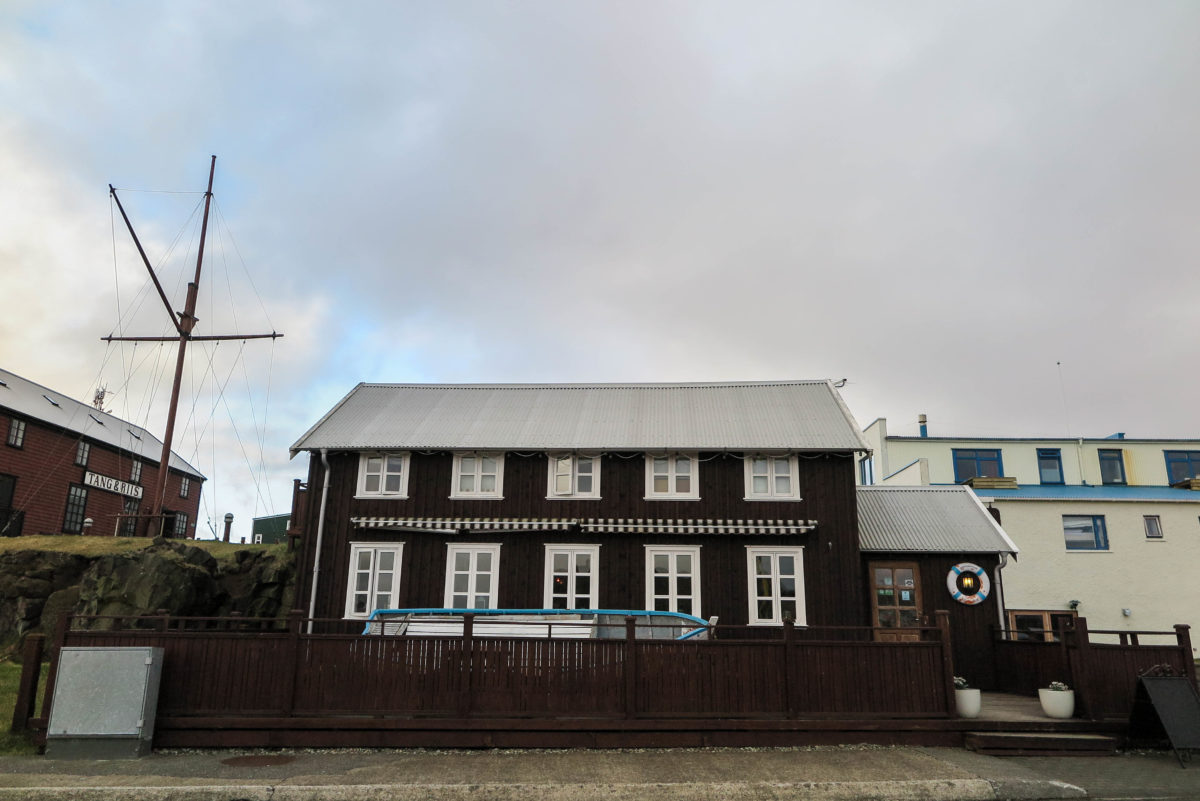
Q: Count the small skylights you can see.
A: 4